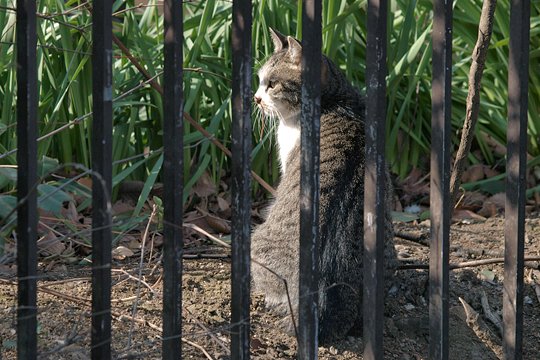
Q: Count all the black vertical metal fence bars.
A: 8